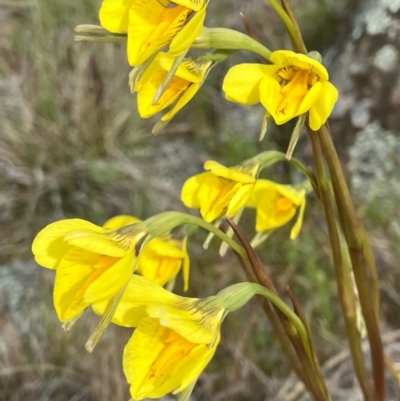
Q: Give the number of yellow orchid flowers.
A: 8